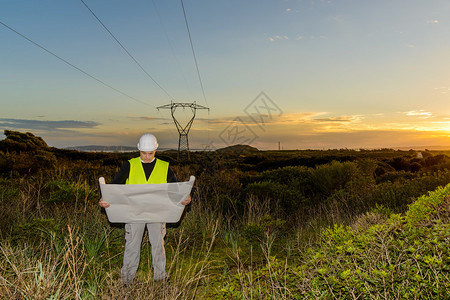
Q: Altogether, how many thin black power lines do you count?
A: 3